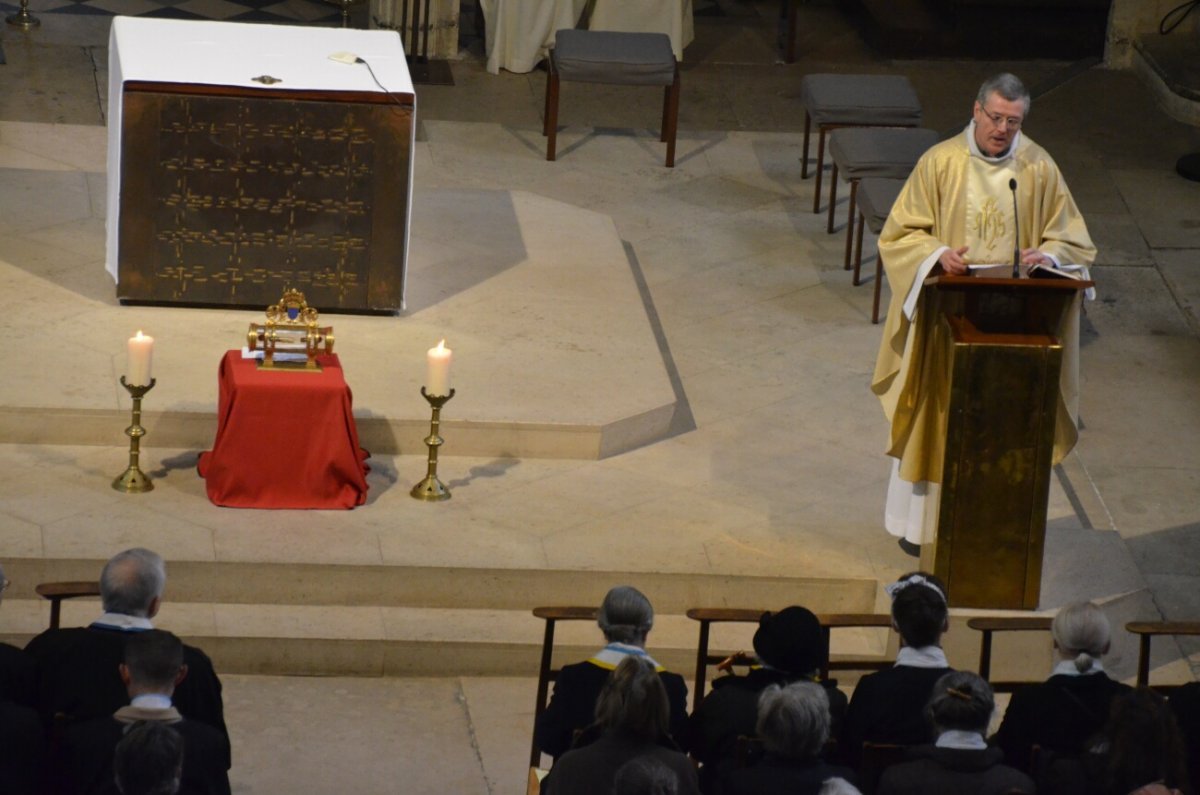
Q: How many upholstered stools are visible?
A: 4